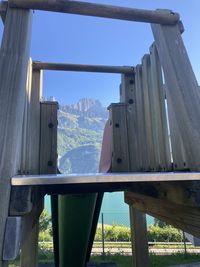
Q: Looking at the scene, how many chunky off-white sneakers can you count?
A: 0